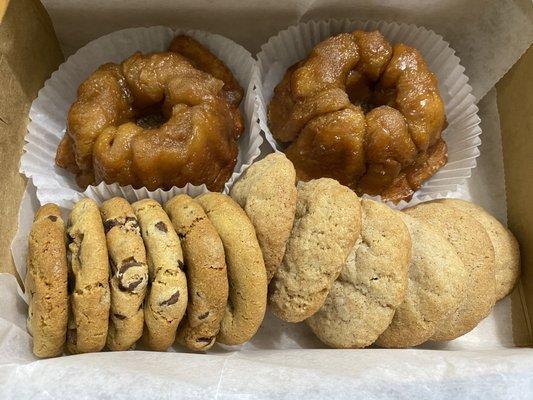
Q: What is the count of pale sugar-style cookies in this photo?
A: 6